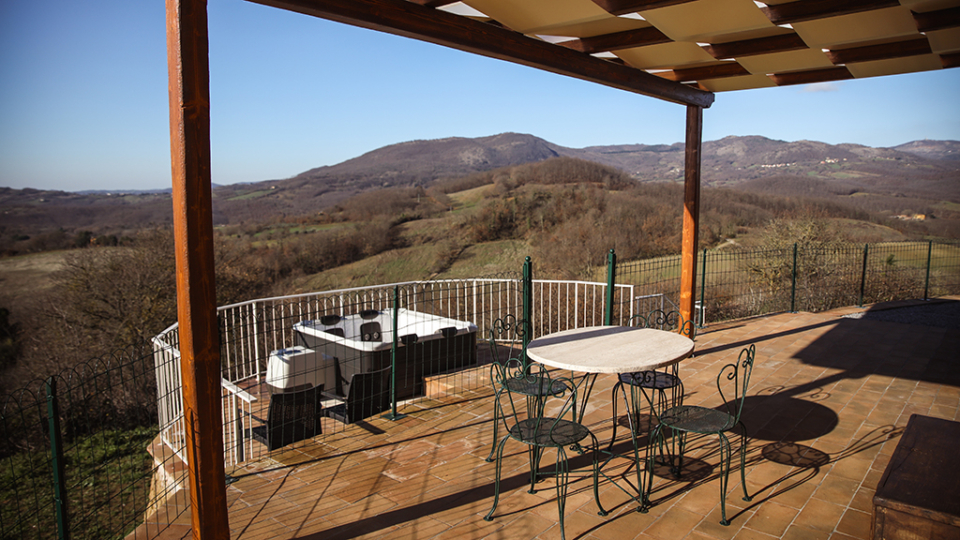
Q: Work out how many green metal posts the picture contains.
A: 8